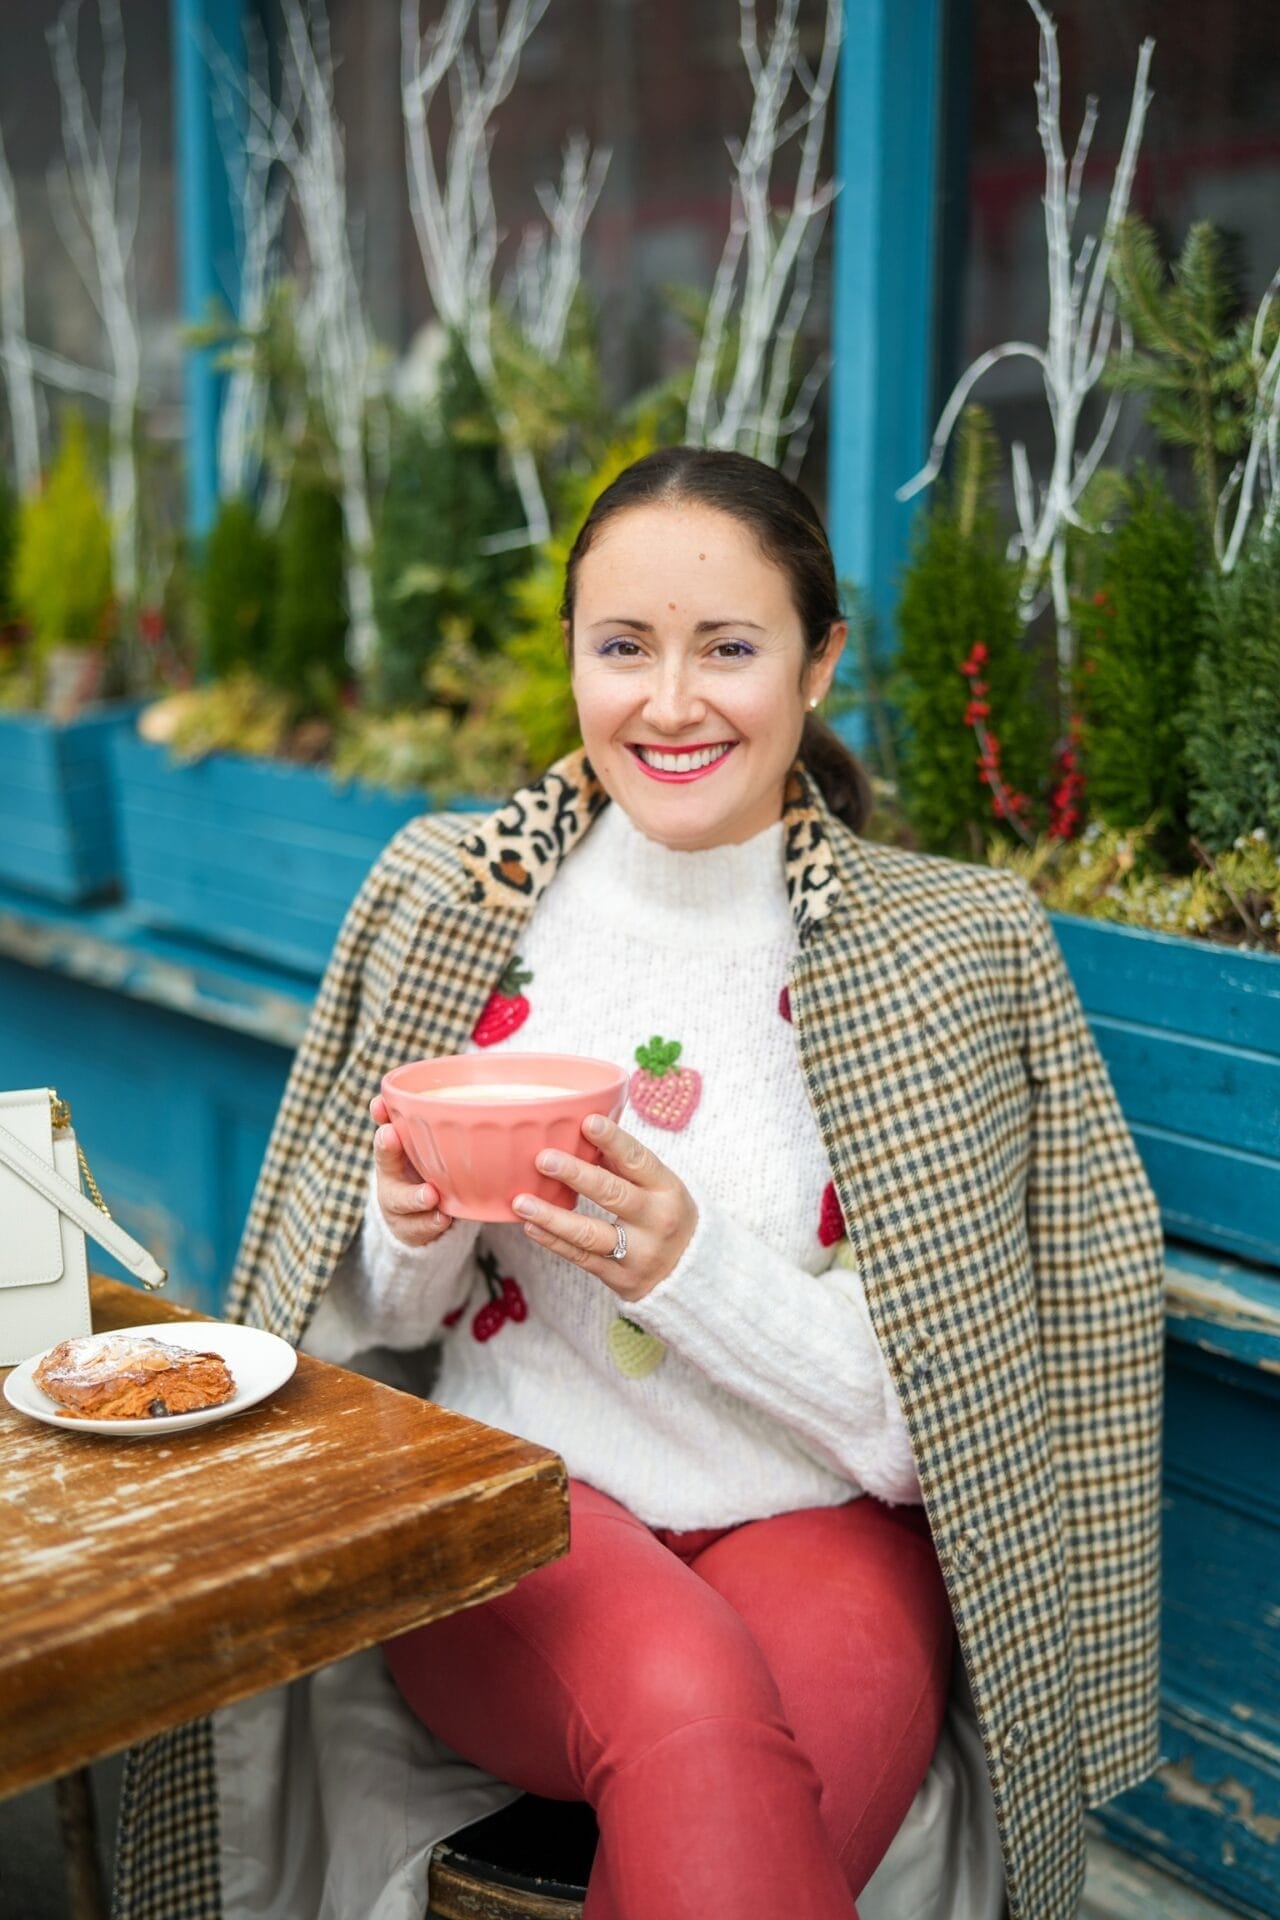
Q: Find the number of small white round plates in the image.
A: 1